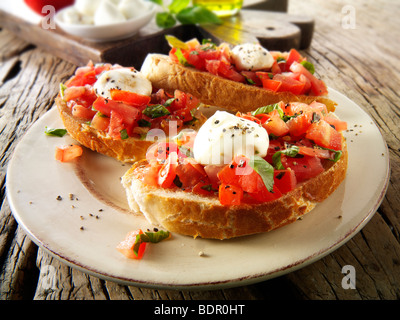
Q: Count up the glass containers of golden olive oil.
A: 1